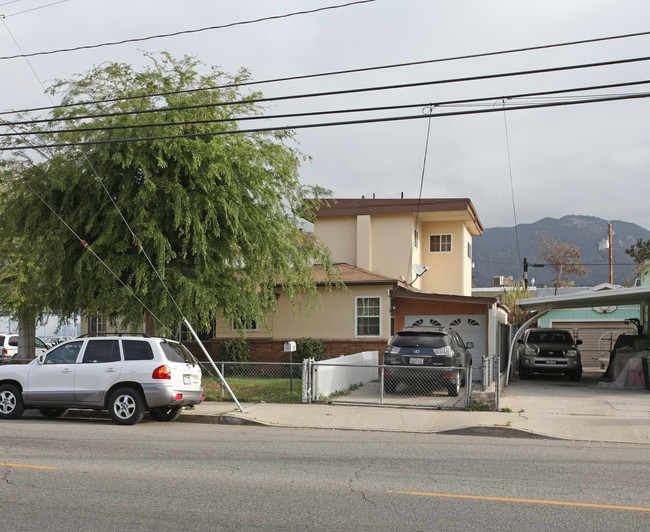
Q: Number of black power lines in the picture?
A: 5